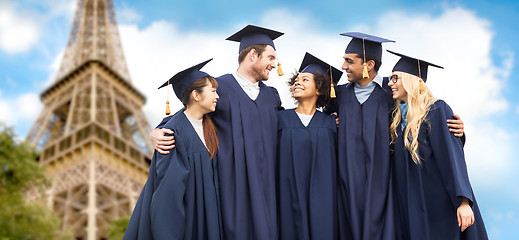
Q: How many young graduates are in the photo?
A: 5